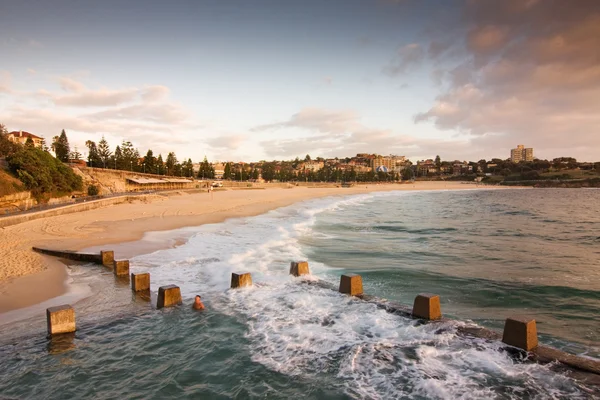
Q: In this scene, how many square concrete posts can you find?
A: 10